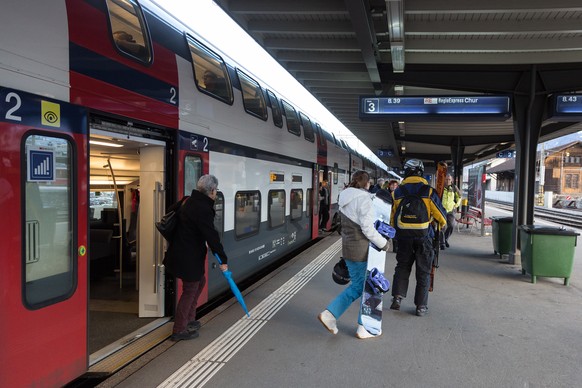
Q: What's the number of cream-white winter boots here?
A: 2